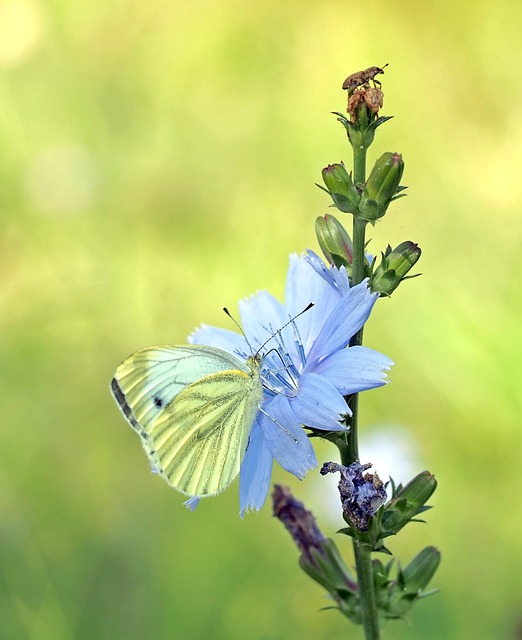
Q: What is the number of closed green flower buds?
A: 6